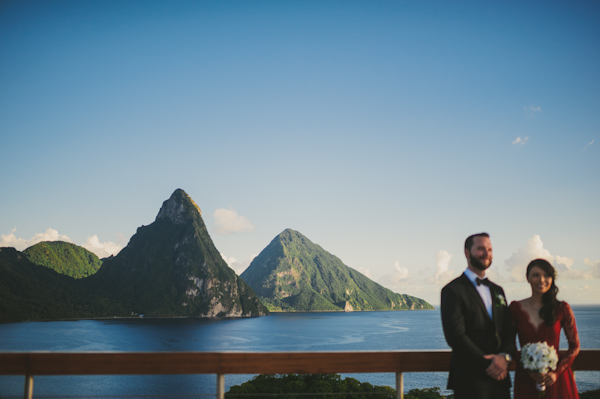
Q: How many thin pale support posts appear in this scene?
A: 3